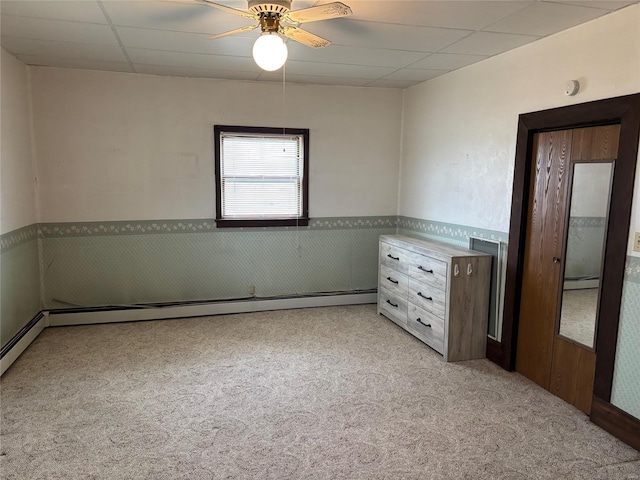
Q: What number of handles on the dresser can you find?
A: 6